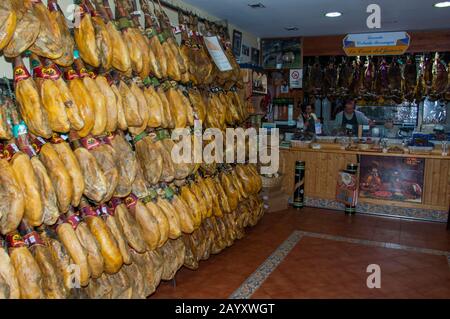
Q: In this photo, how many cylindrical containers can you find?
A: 2